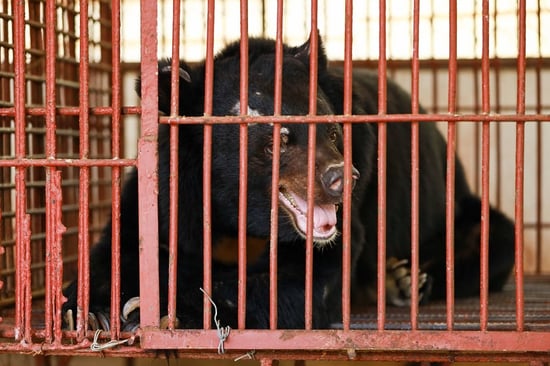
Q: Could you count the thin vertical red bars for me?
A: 15